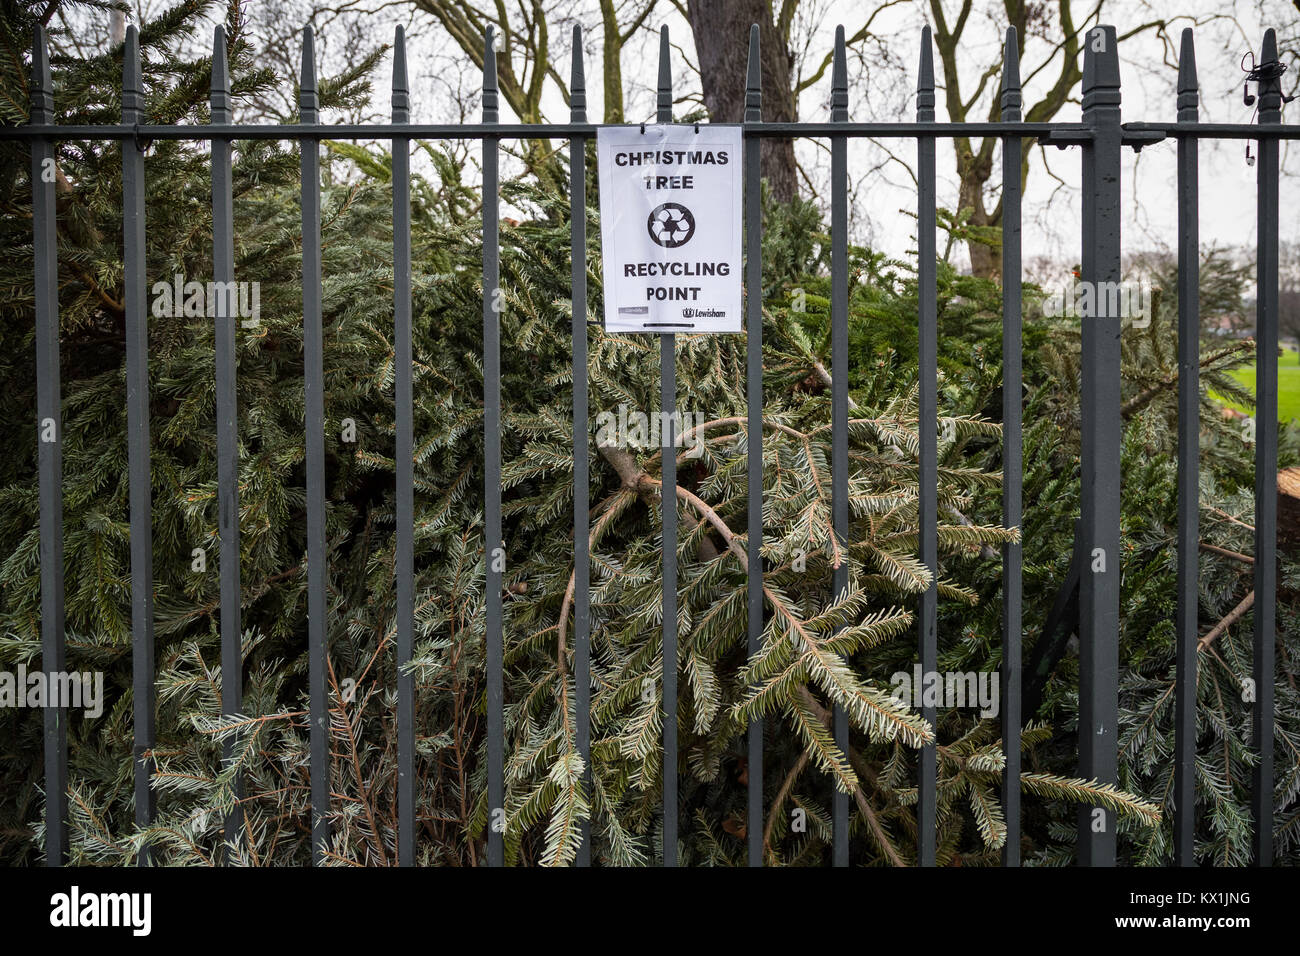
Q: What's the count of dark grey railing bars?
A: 15